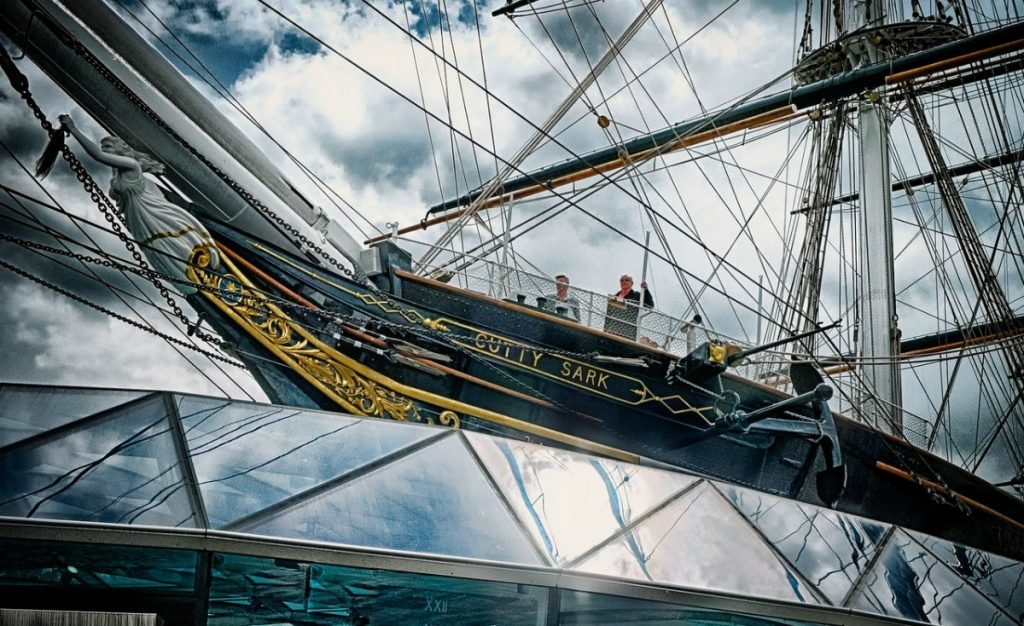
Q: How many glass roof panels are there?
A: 9